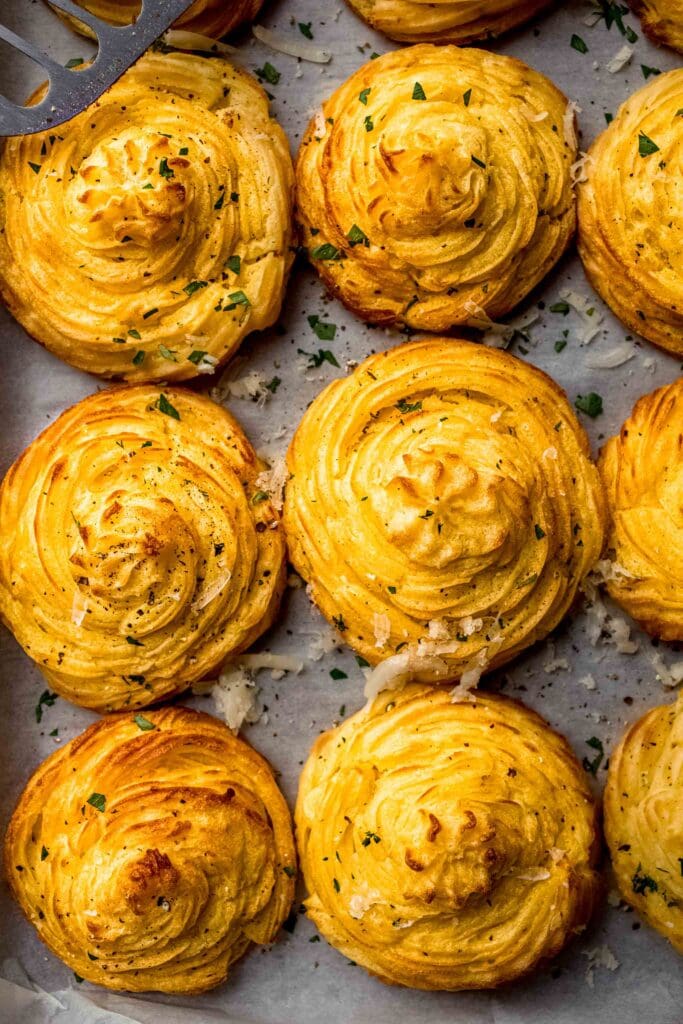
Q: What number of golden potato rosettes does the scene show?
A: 12